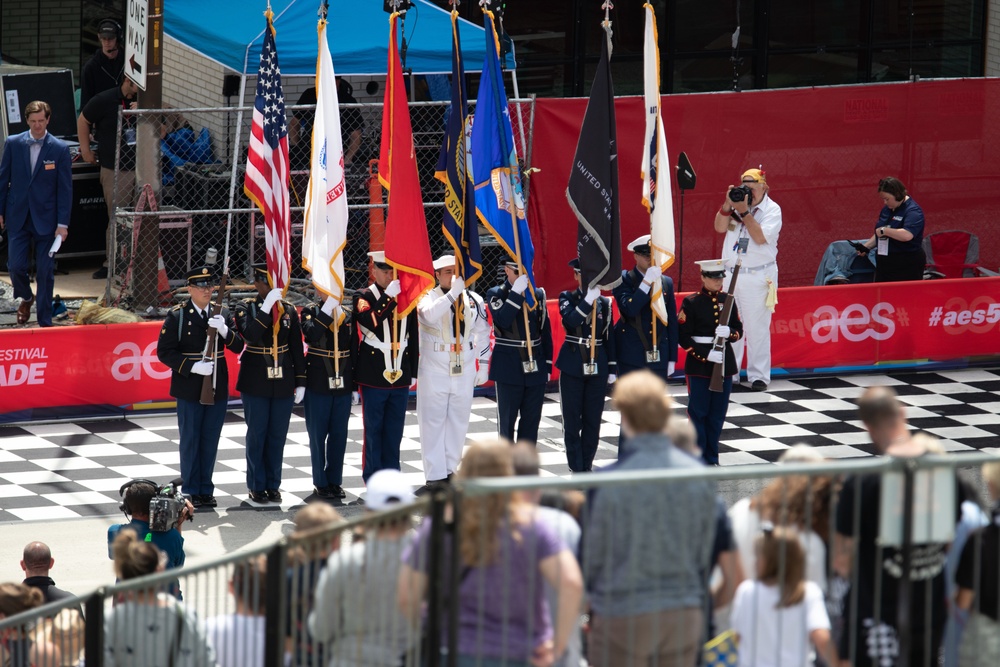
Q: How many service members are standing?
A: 9